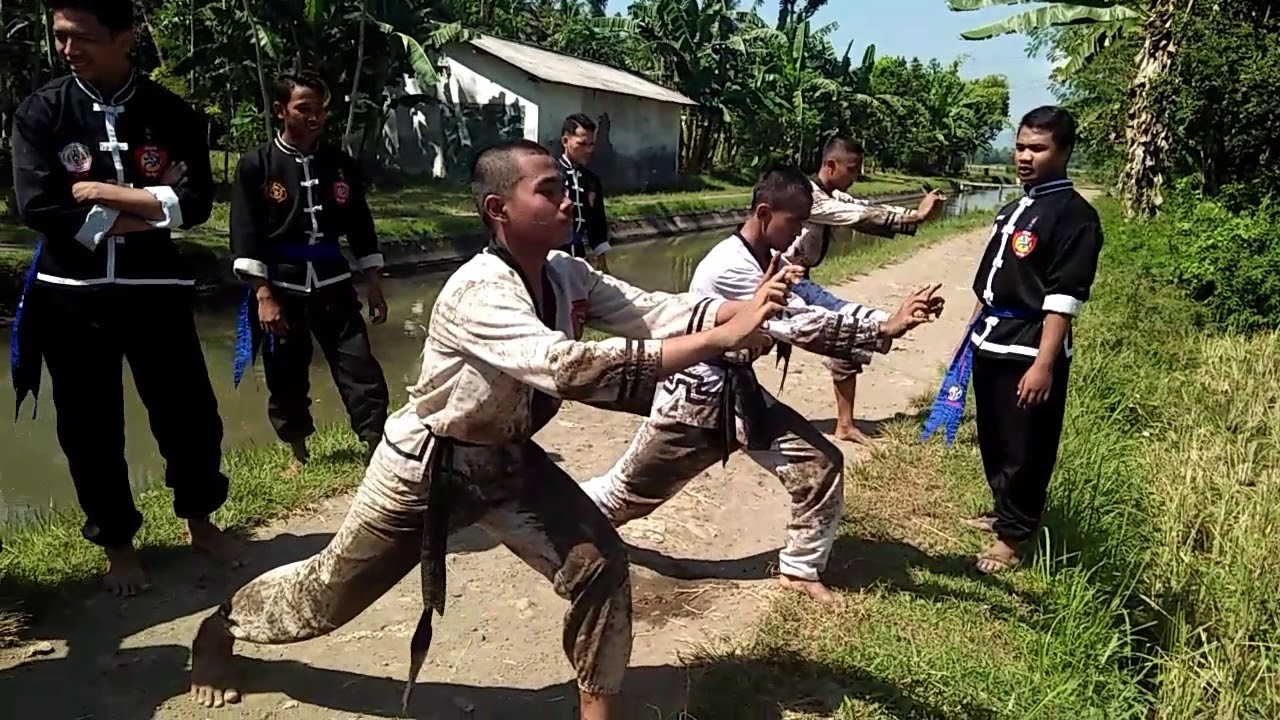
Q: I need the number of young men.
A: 7